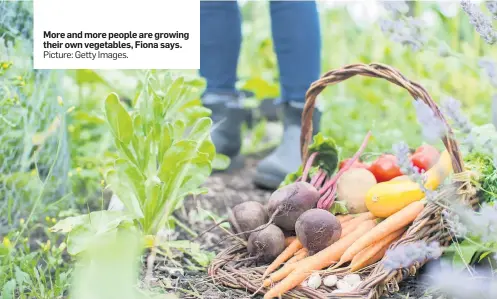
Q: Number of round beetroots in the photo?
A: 4